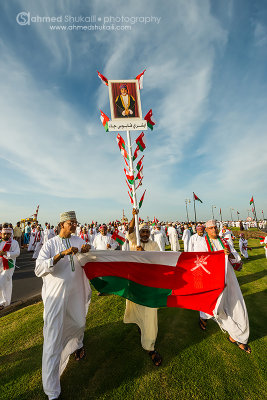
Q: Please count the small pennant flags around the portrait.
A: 4